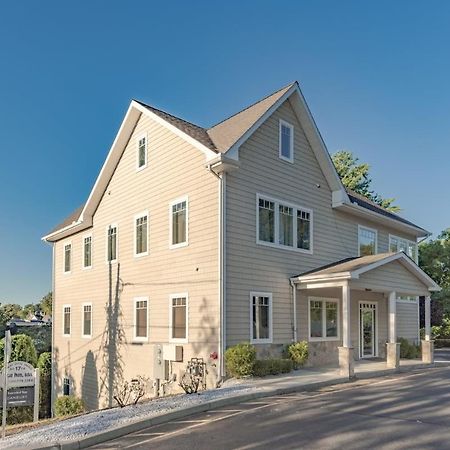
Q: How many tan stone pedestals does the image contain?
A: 3